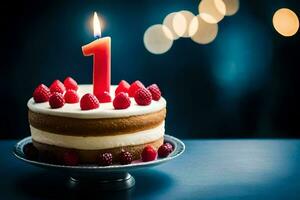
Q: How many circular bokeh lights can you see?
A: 7